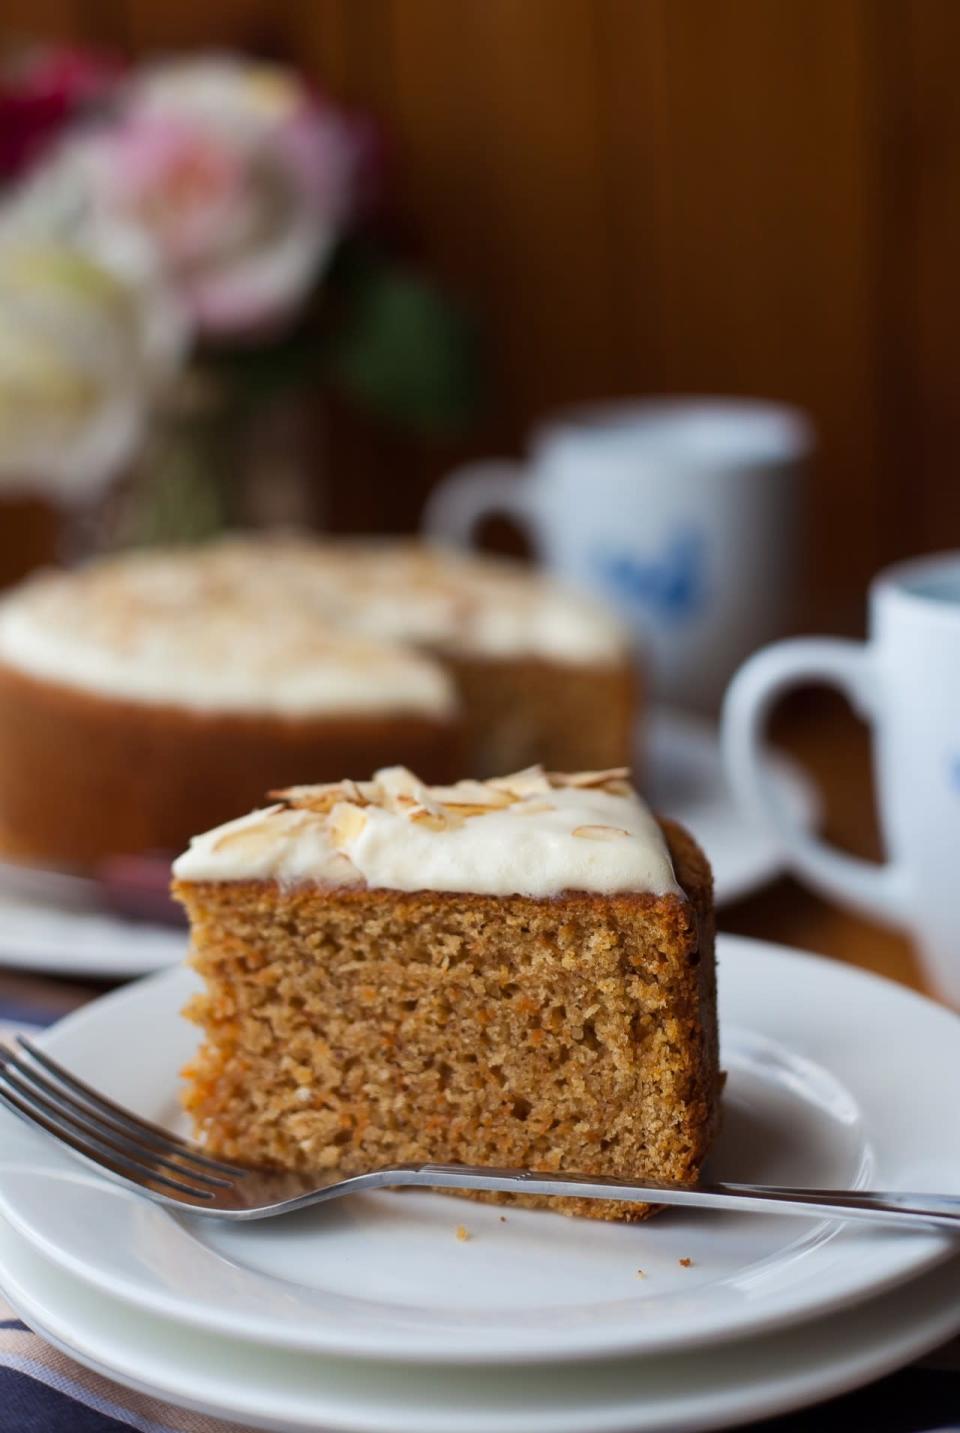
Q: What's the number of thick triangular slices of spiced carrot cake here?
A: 1